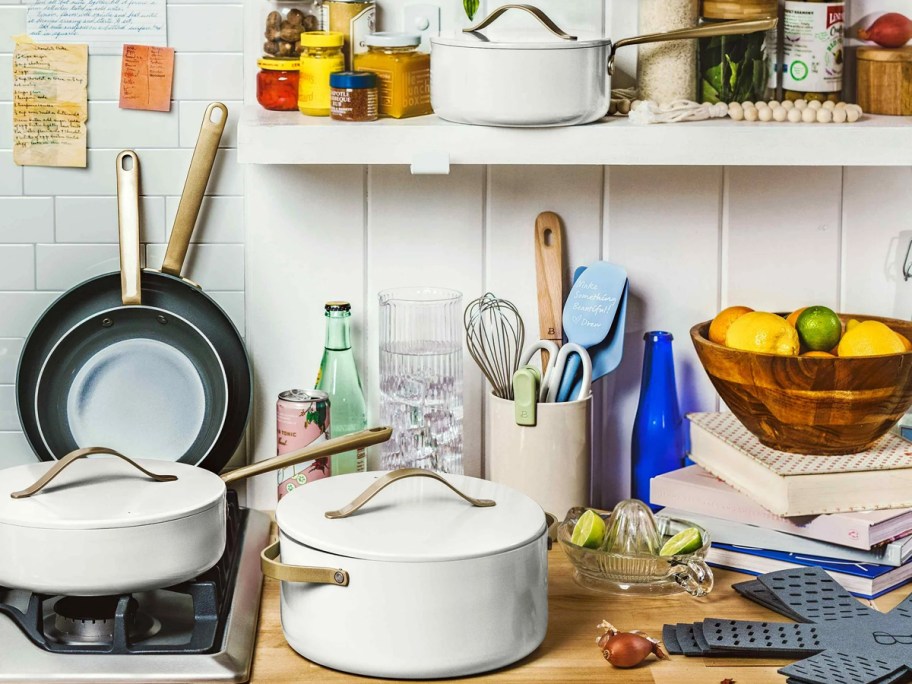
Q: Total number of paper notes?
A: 3